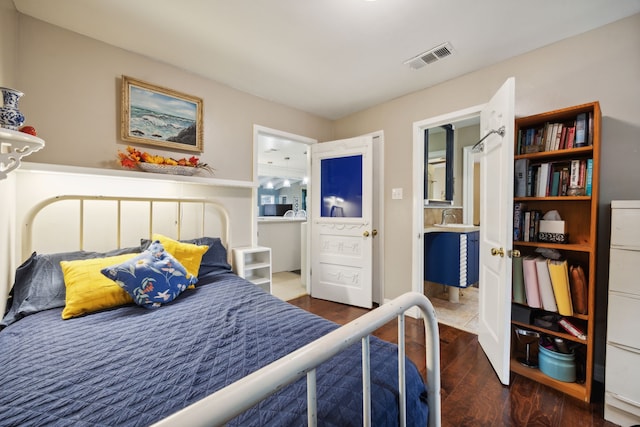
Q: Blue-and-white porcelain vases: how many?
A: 1